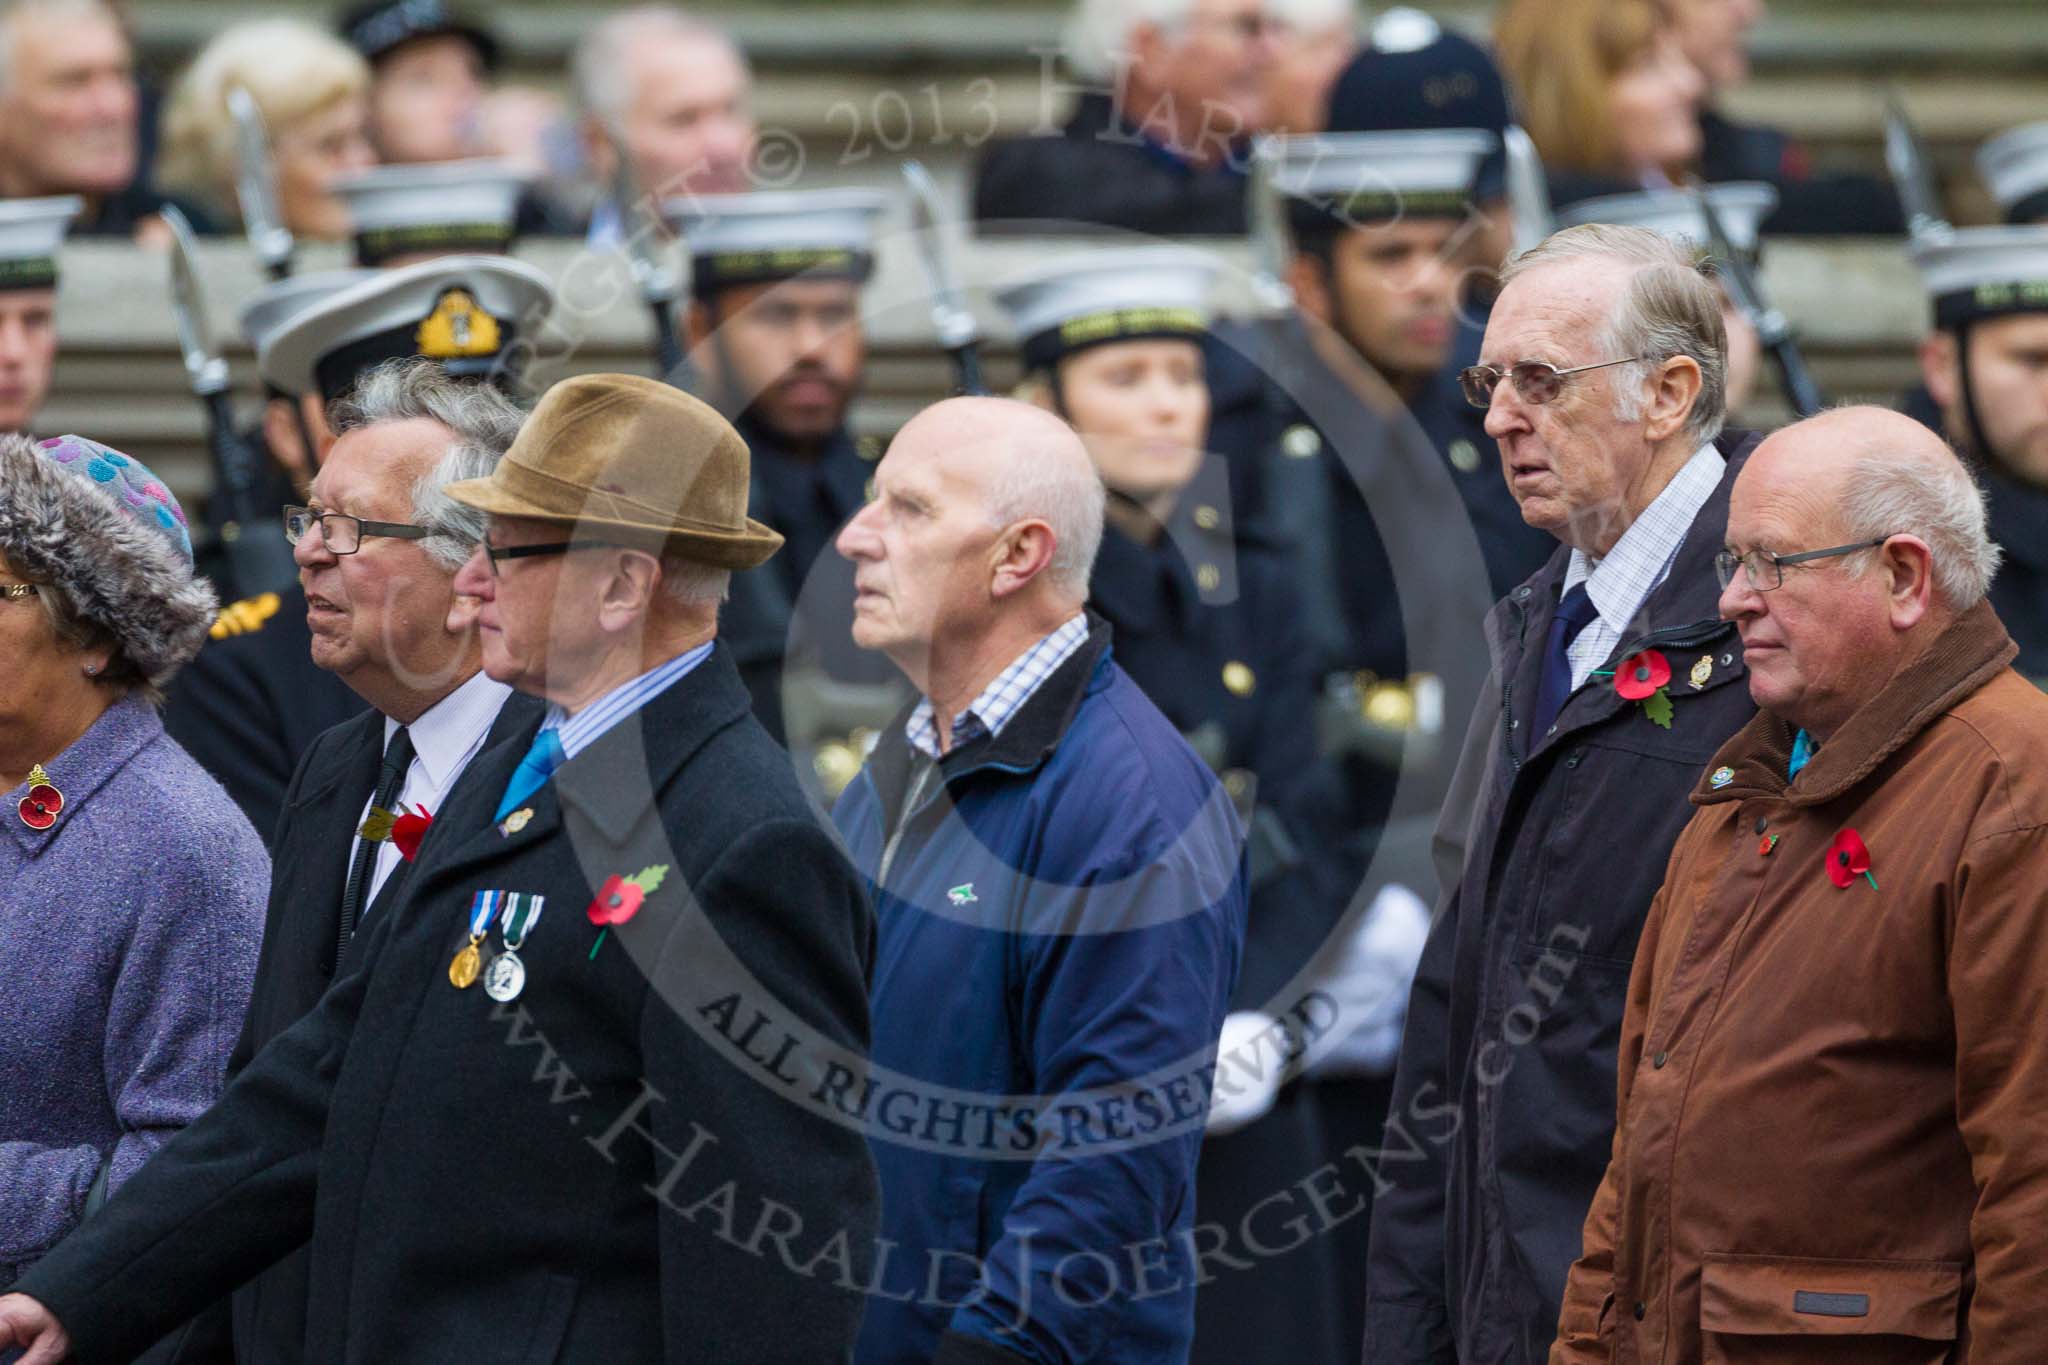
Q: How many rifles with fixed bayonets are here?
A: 8